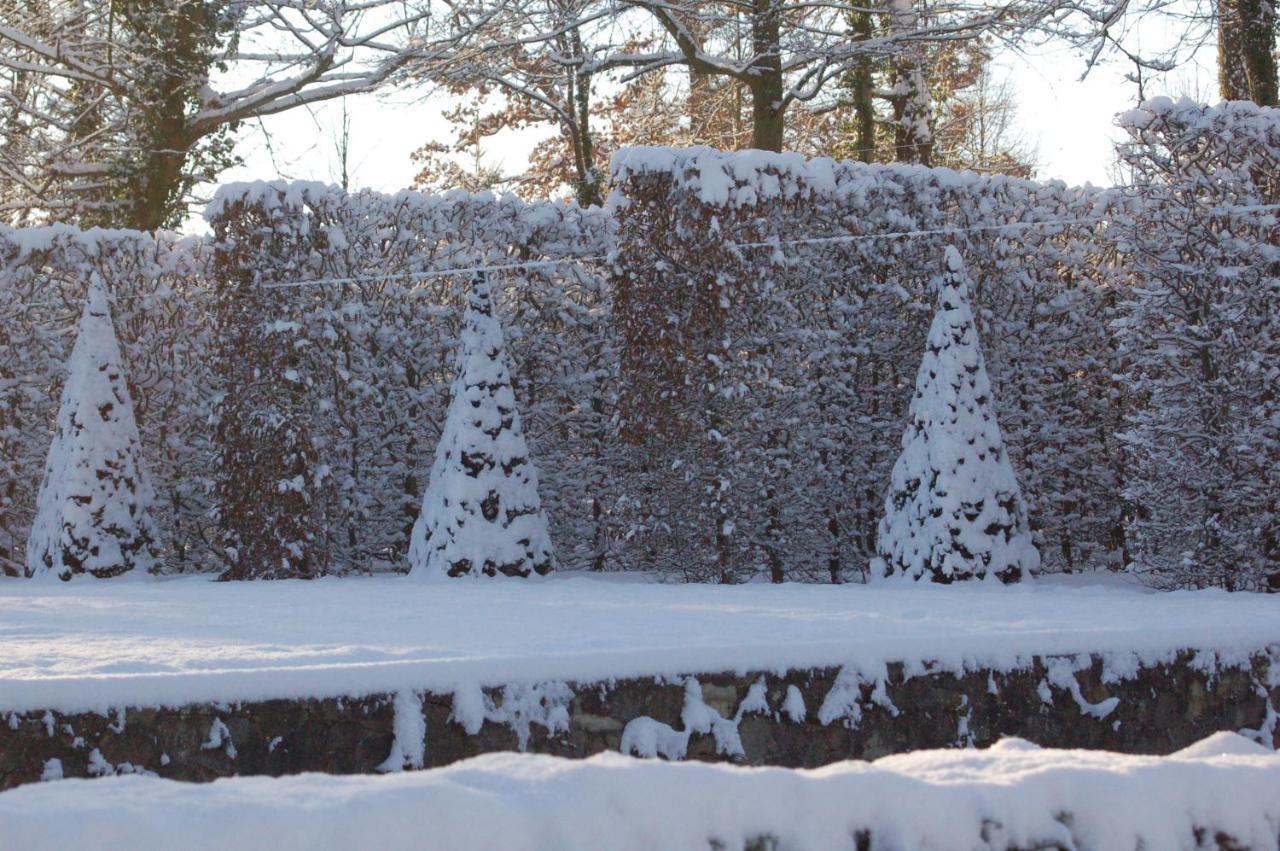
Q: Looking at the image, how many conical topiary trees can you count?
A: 3